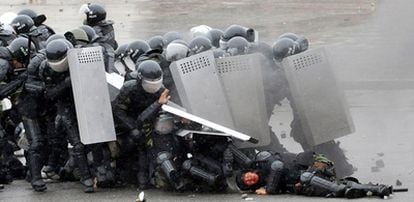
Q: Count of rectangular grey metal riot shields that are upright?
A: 4